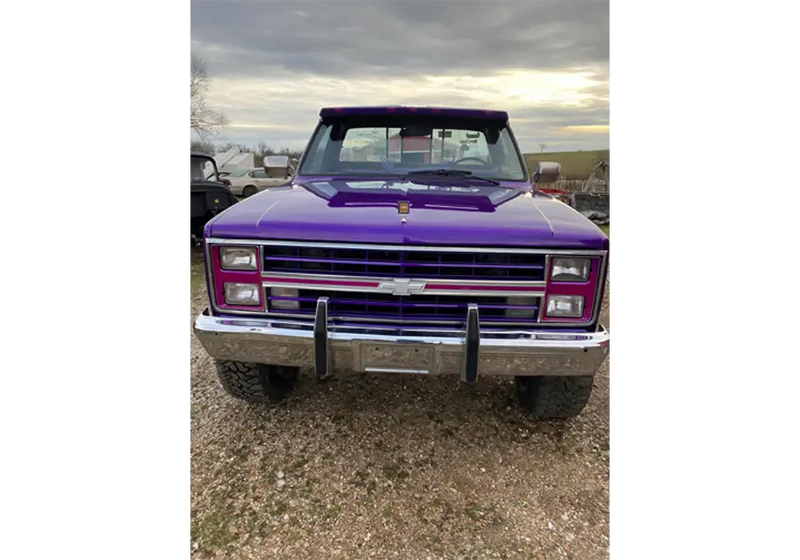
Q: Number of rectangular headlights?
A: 4